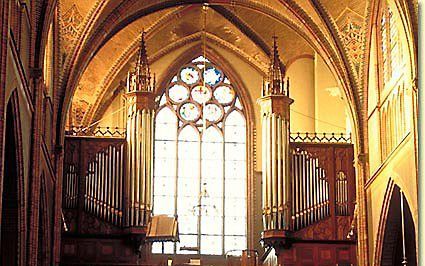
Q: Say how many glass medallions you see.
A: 7